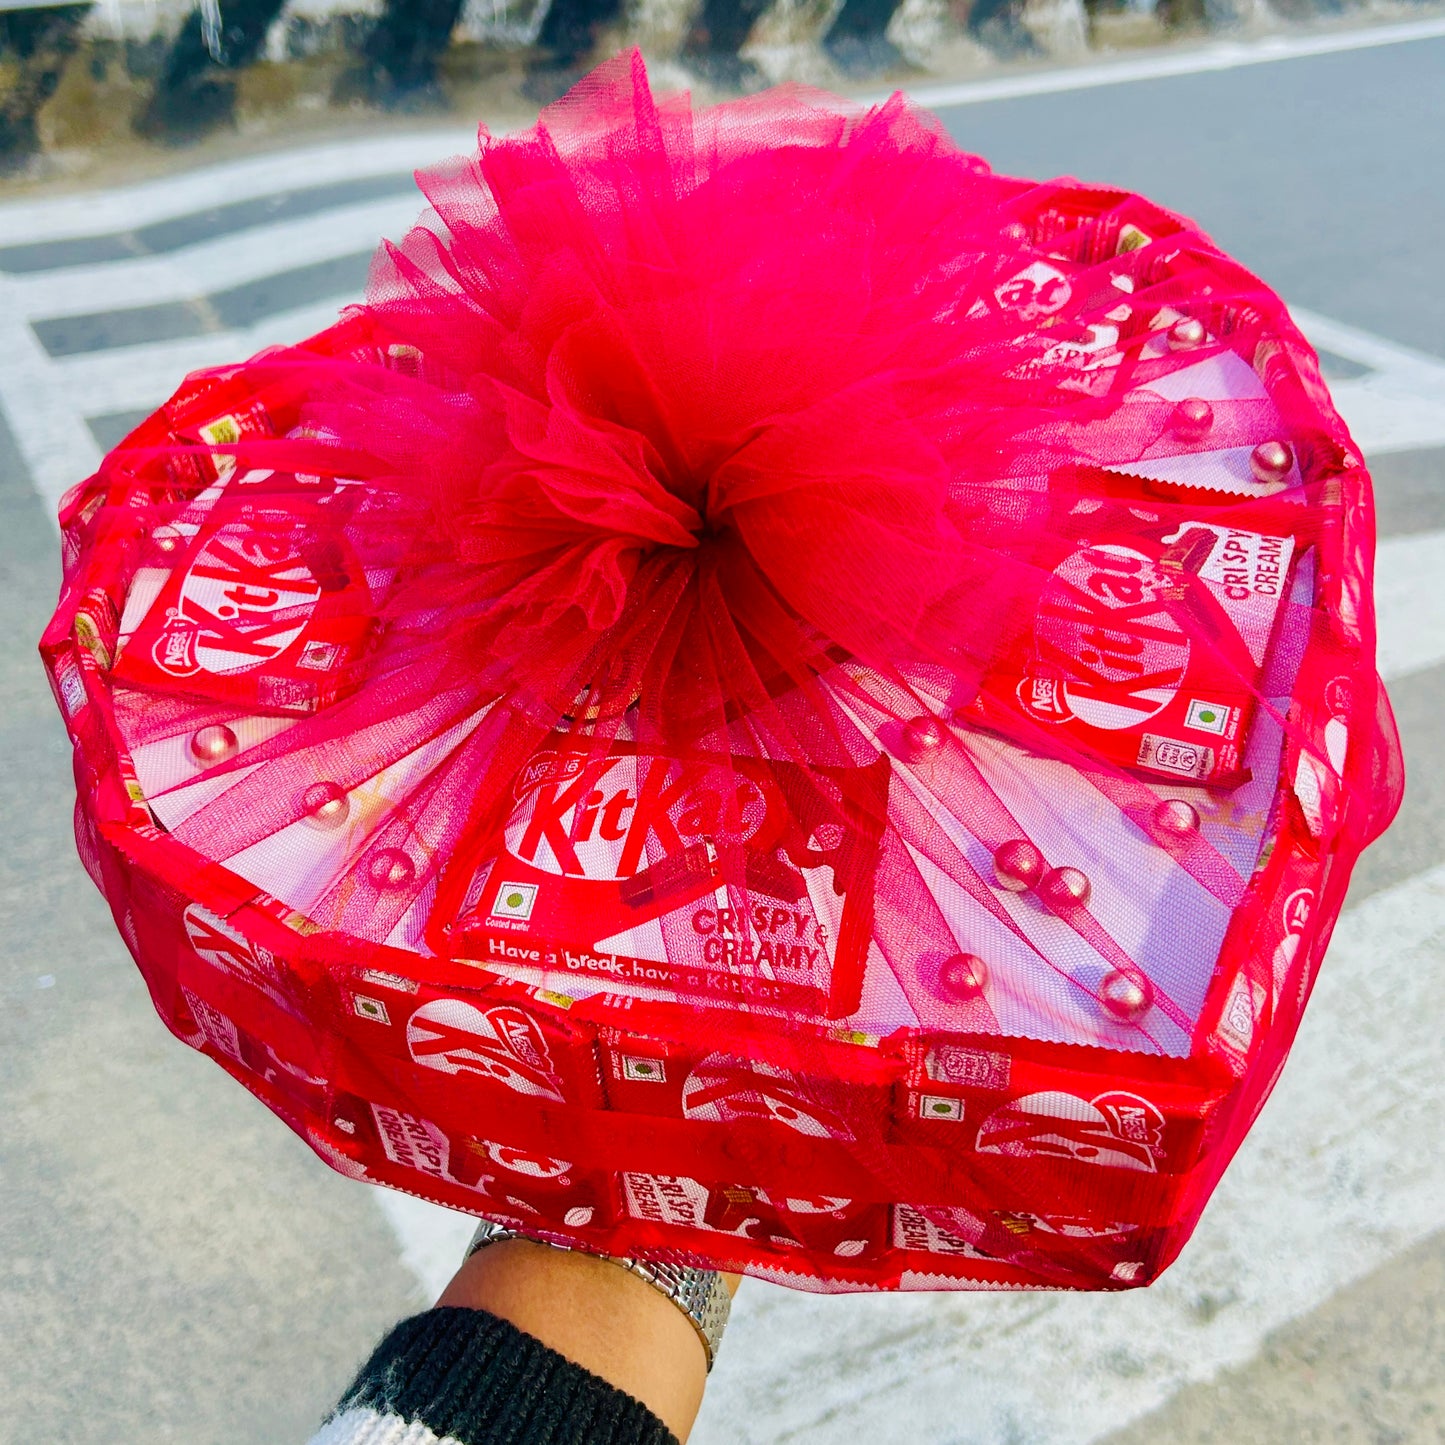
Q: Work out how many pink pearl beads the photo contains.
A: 13